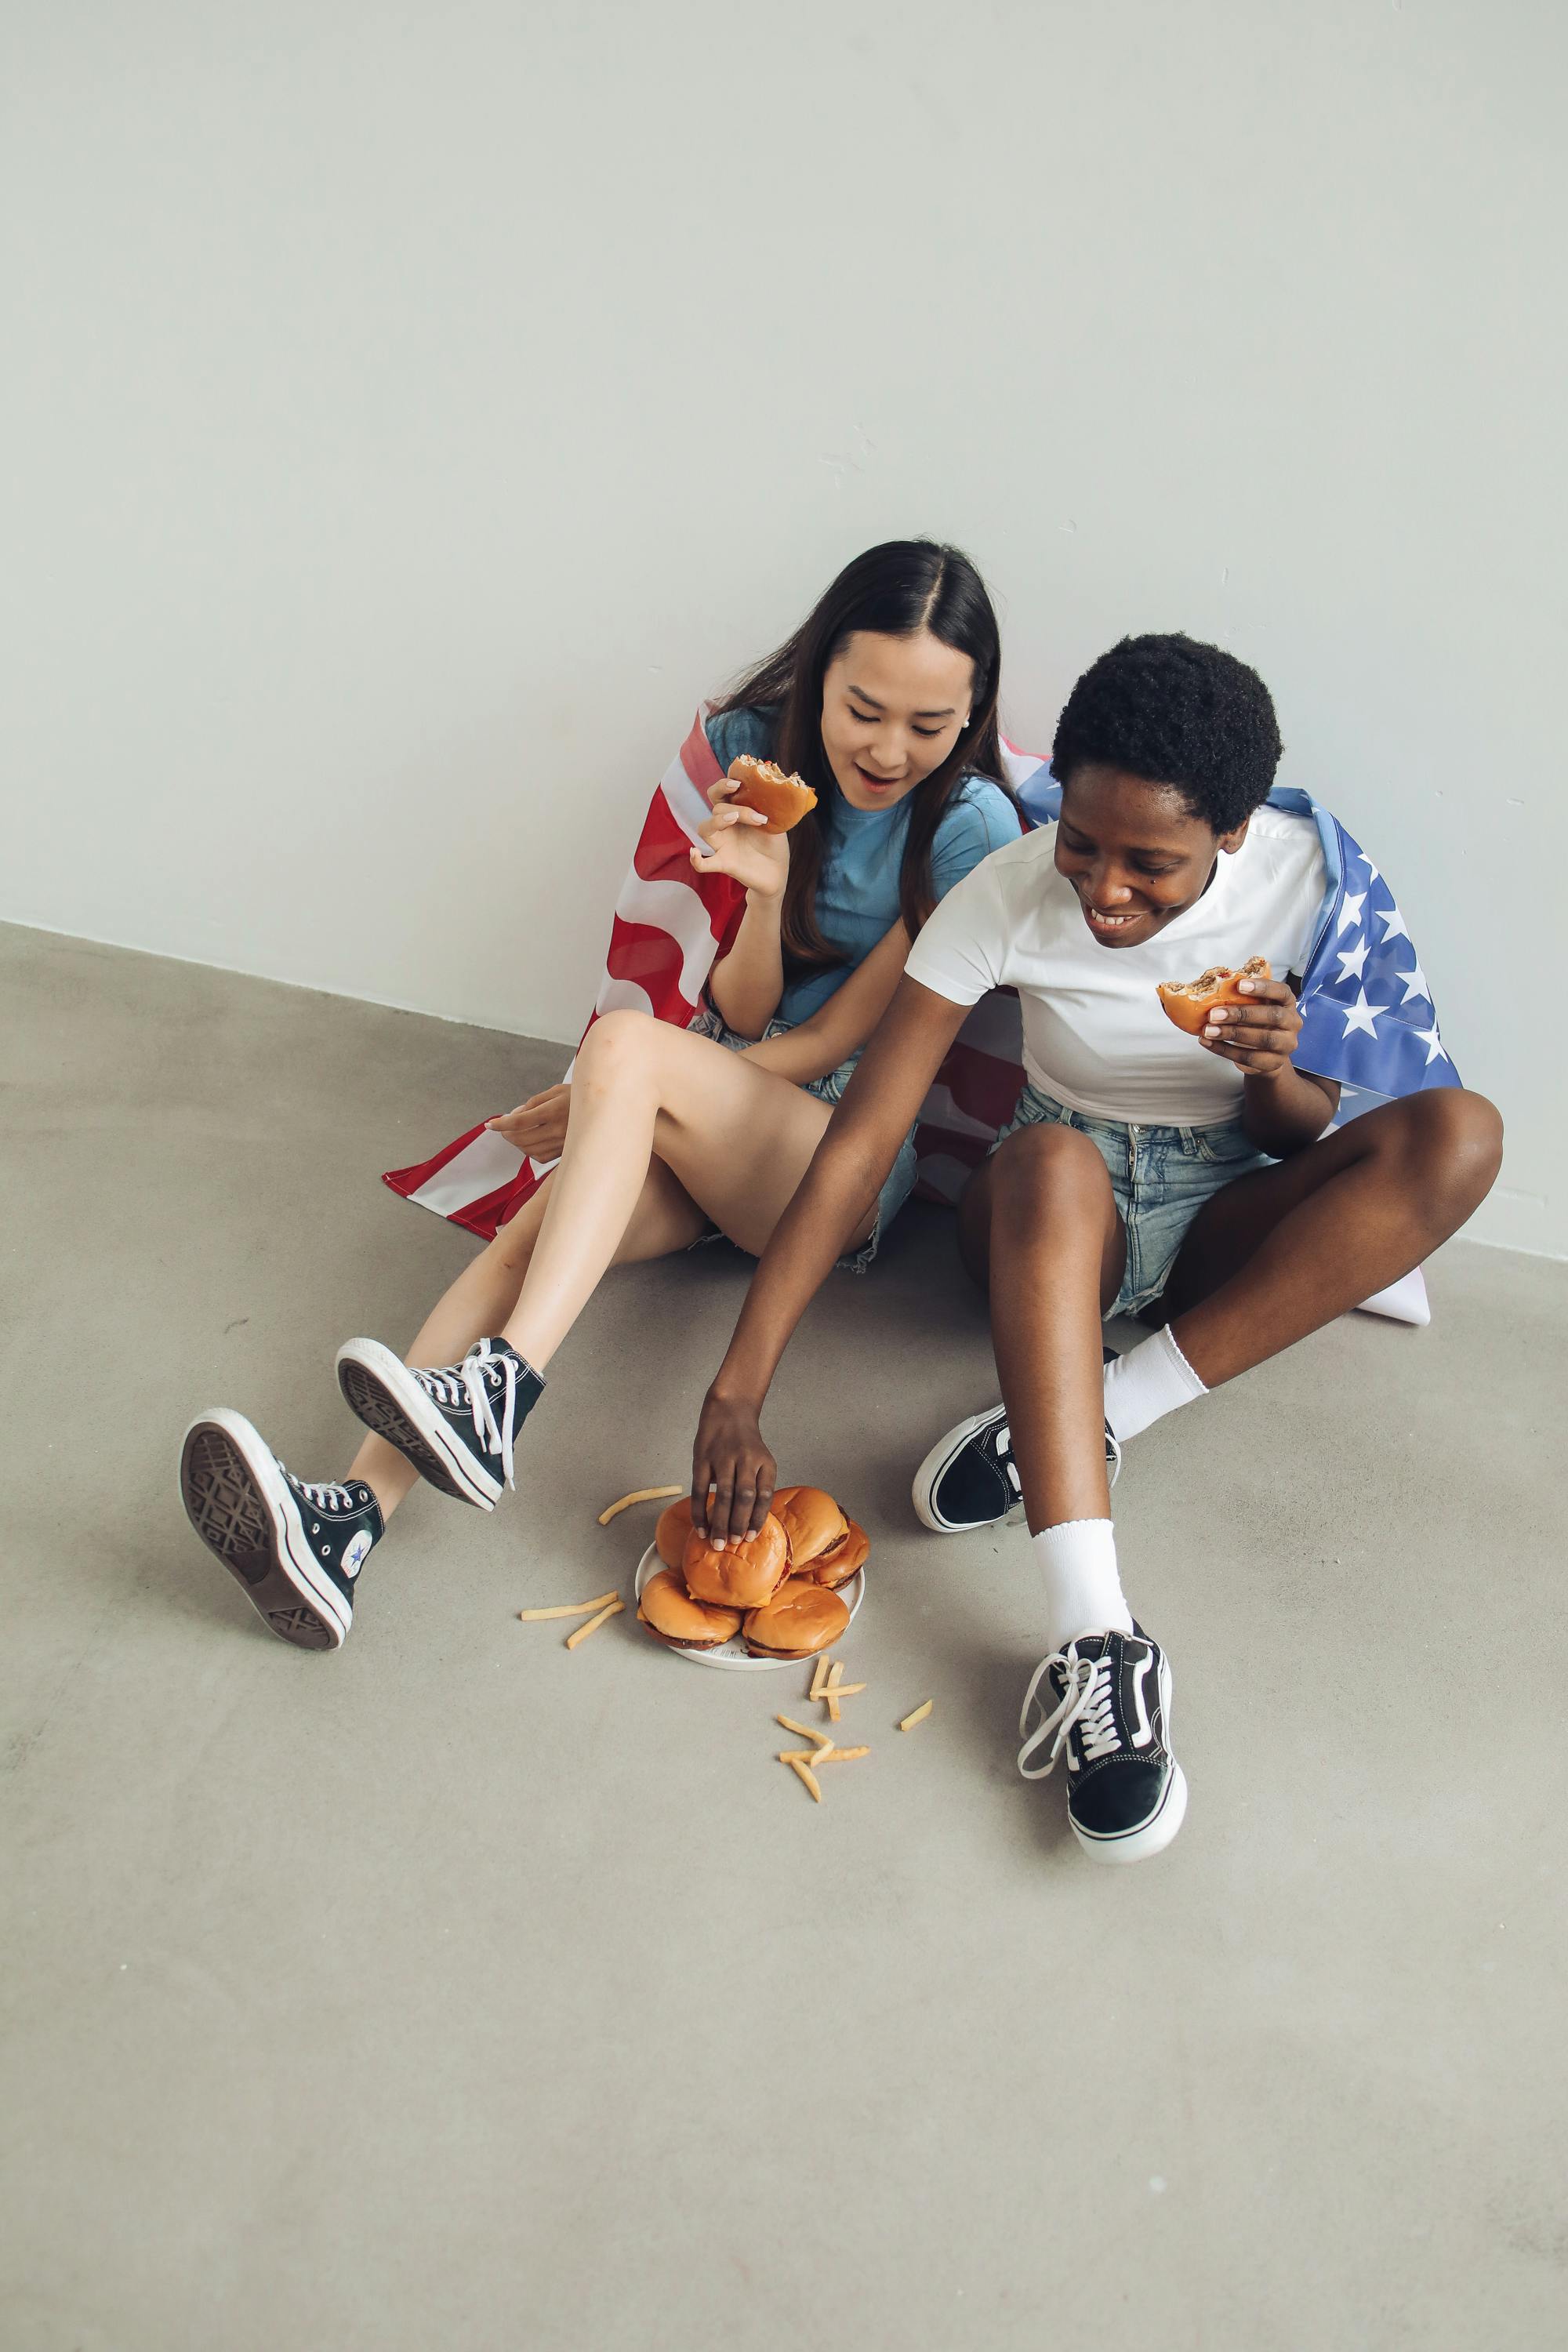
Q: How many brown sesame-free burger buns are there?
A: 8